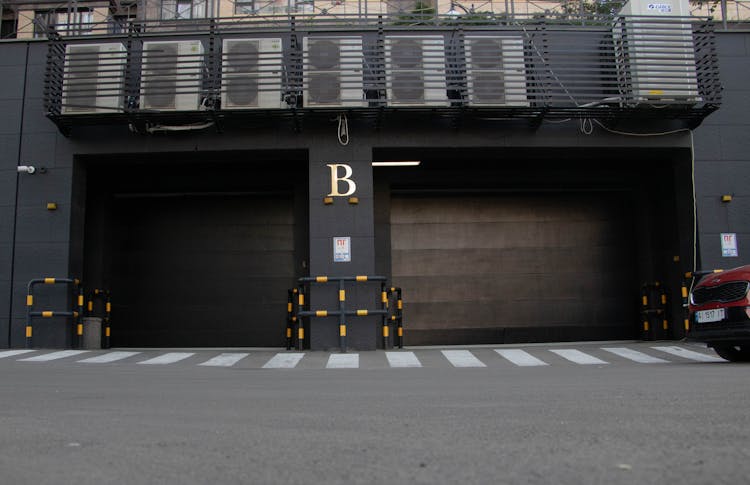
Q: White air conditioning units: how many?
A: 7